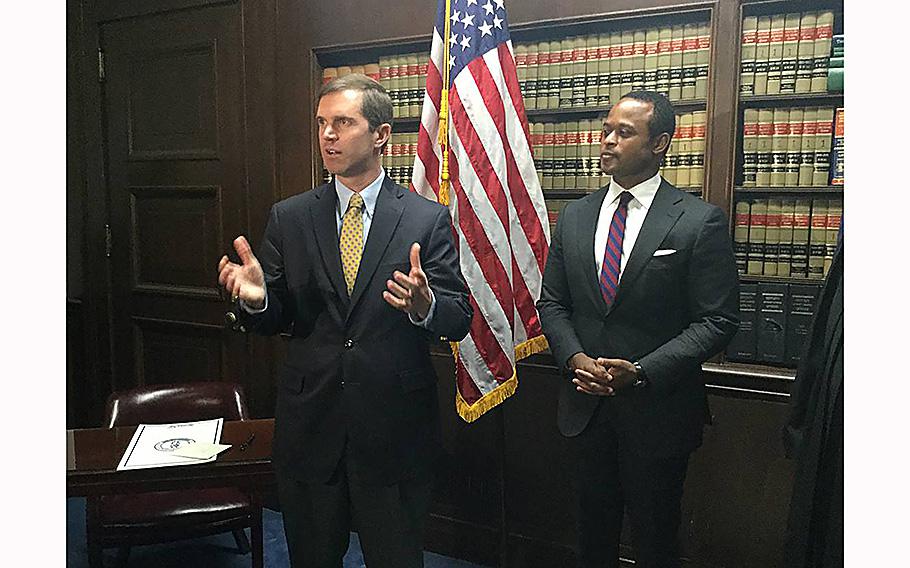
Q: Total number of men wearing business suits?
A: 2